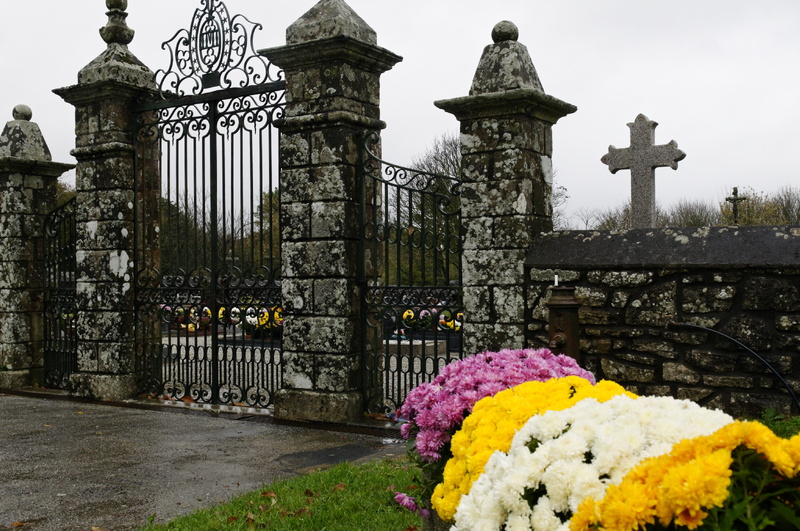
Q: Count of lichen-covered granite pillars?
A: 4